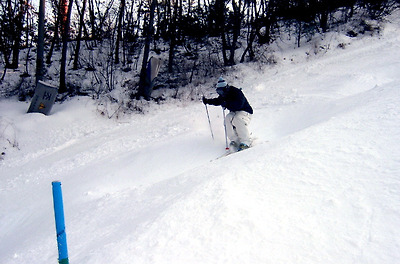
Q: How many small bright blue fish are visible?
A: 0